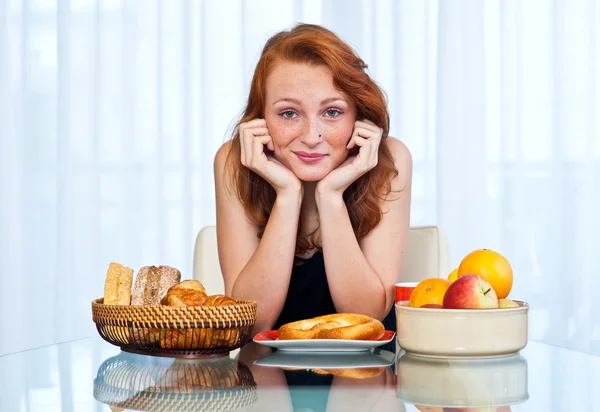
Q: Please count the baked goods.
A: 5